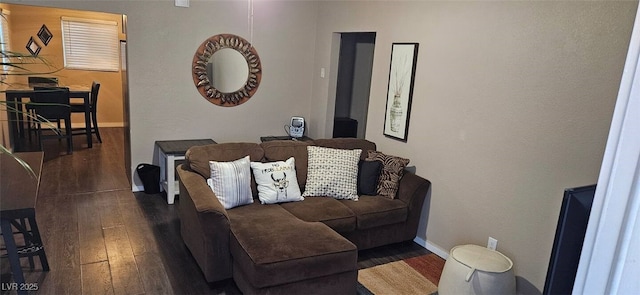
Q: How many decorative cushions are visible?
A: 5